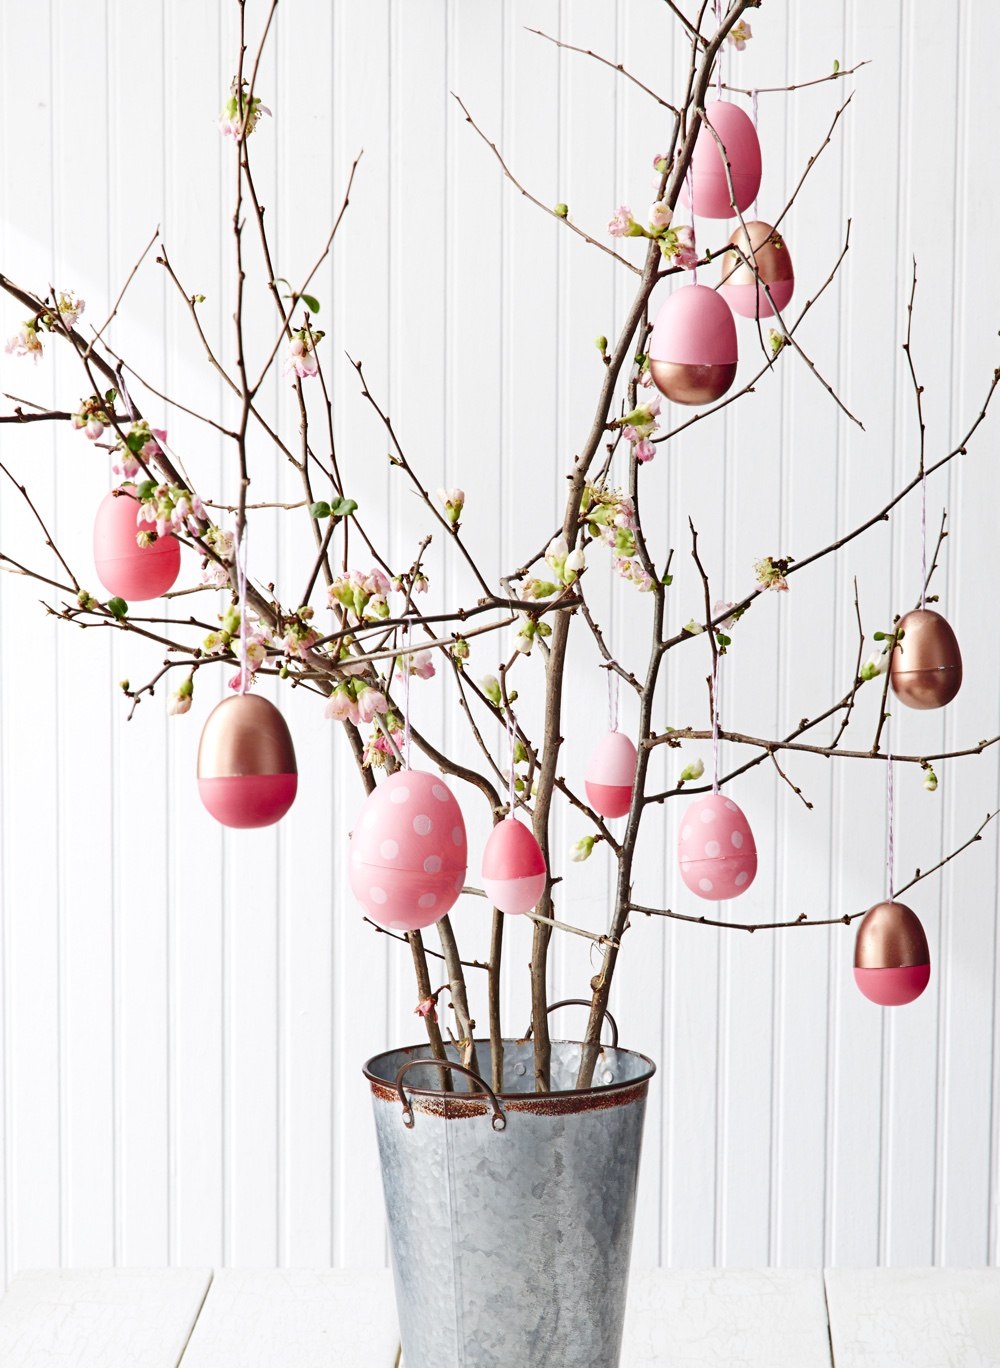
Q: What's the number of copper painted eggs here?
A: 5